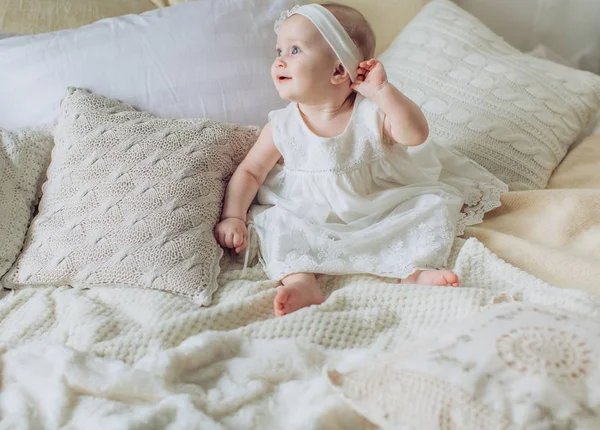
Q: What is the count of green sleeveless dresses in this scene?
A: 0